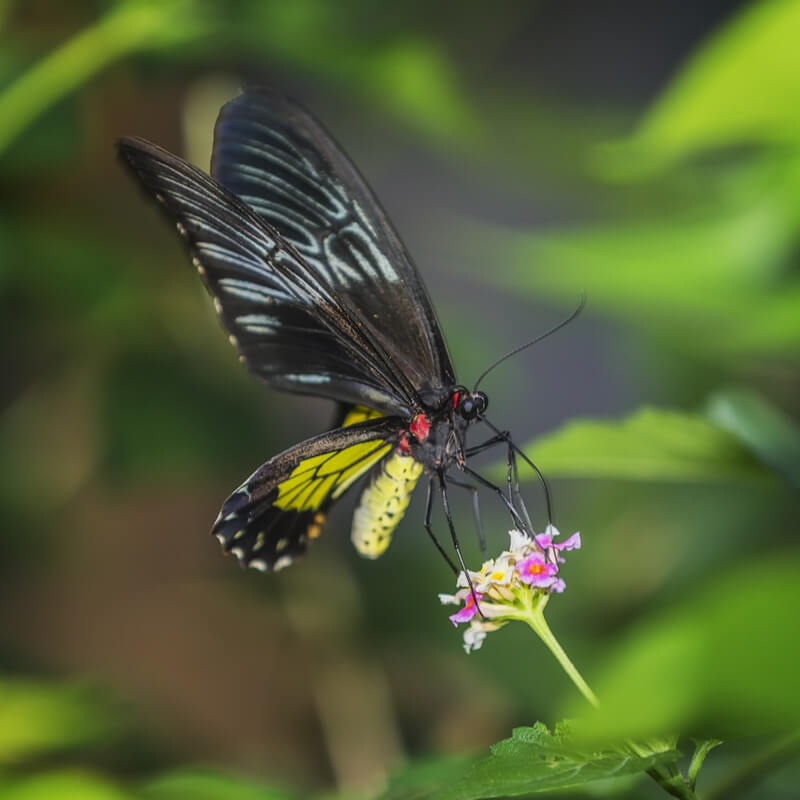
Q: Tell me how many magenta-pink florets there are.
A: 3